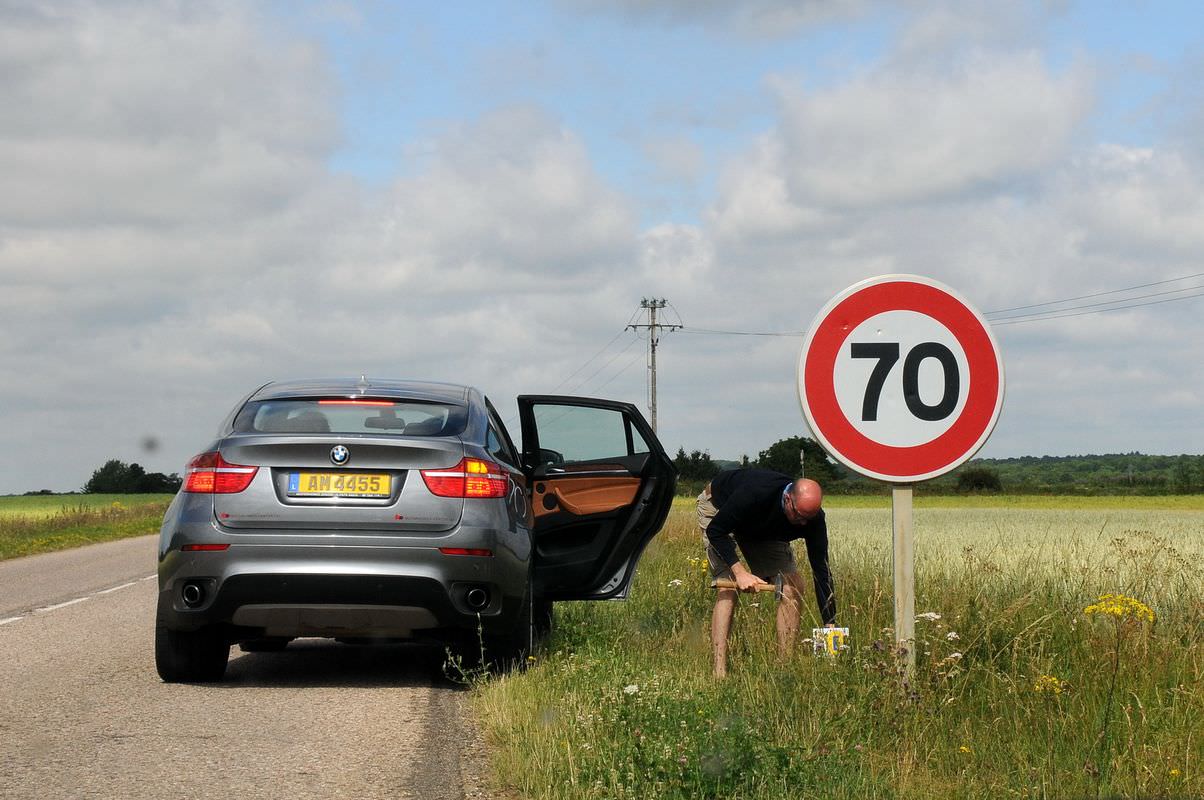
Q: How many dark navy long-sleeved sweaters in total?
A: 1